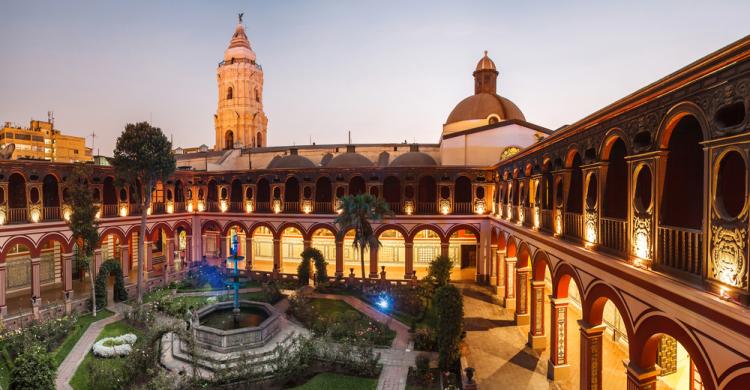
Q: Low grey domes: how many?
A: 3